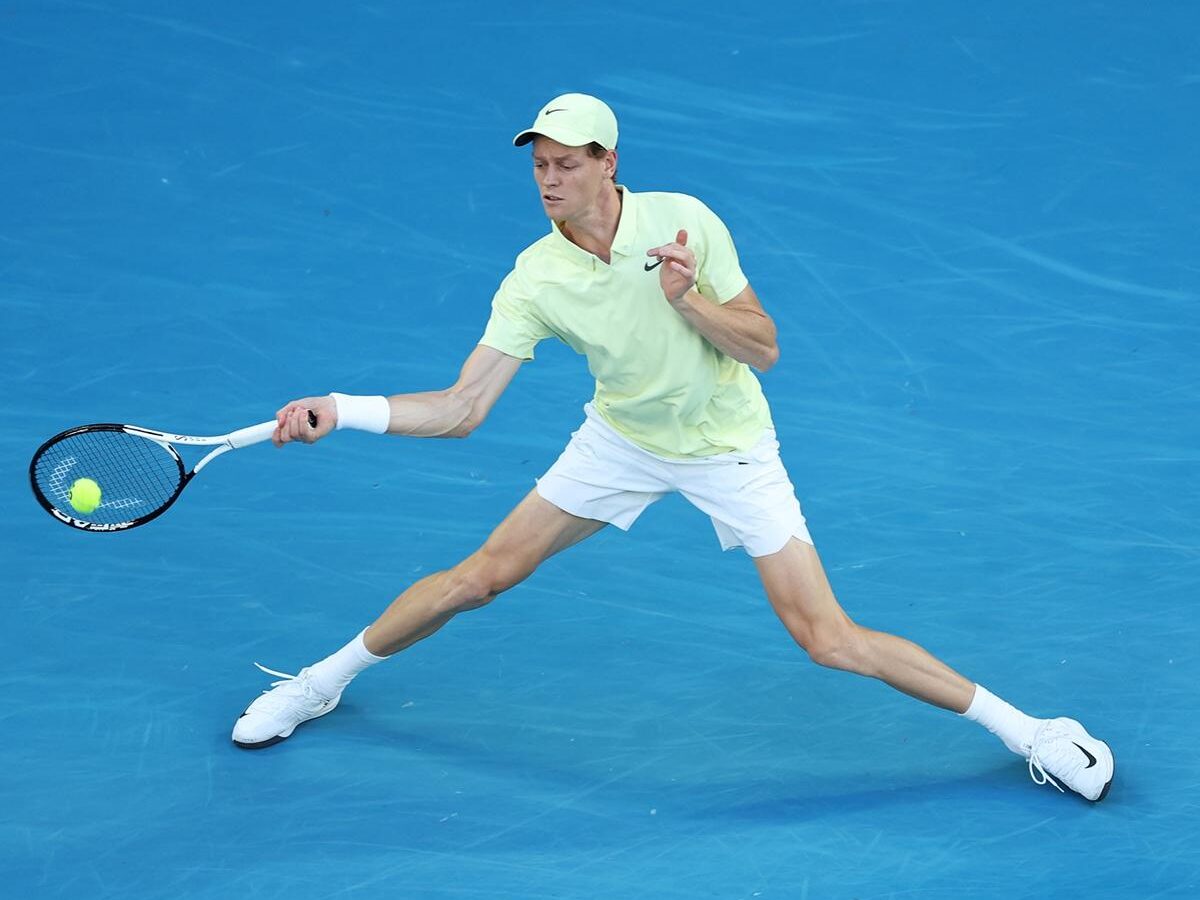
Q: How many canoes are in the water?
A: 0